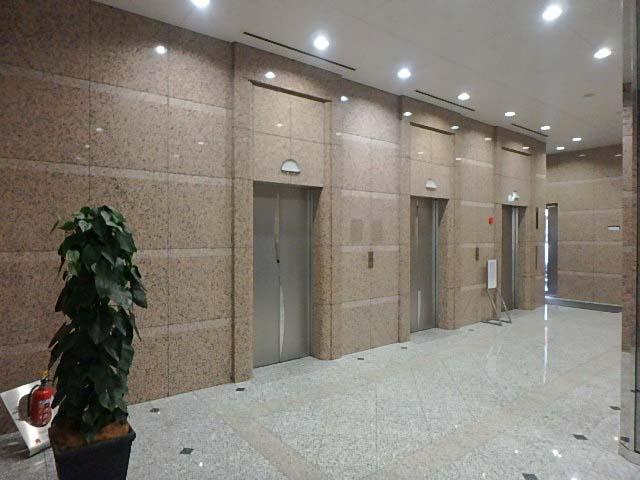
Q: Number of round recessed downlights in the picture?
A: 10